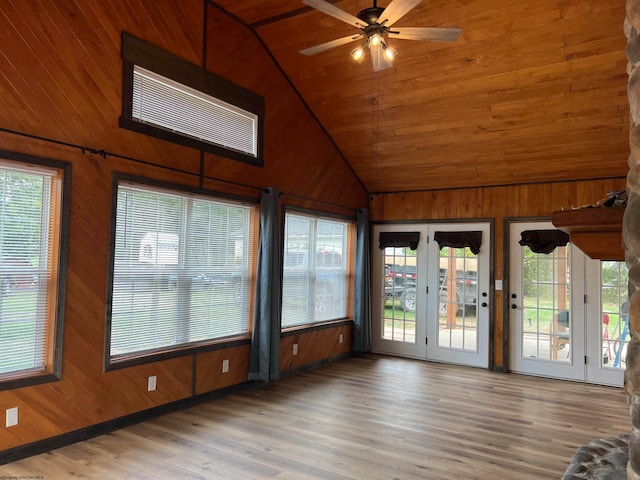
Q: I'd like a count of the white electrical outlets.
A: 5